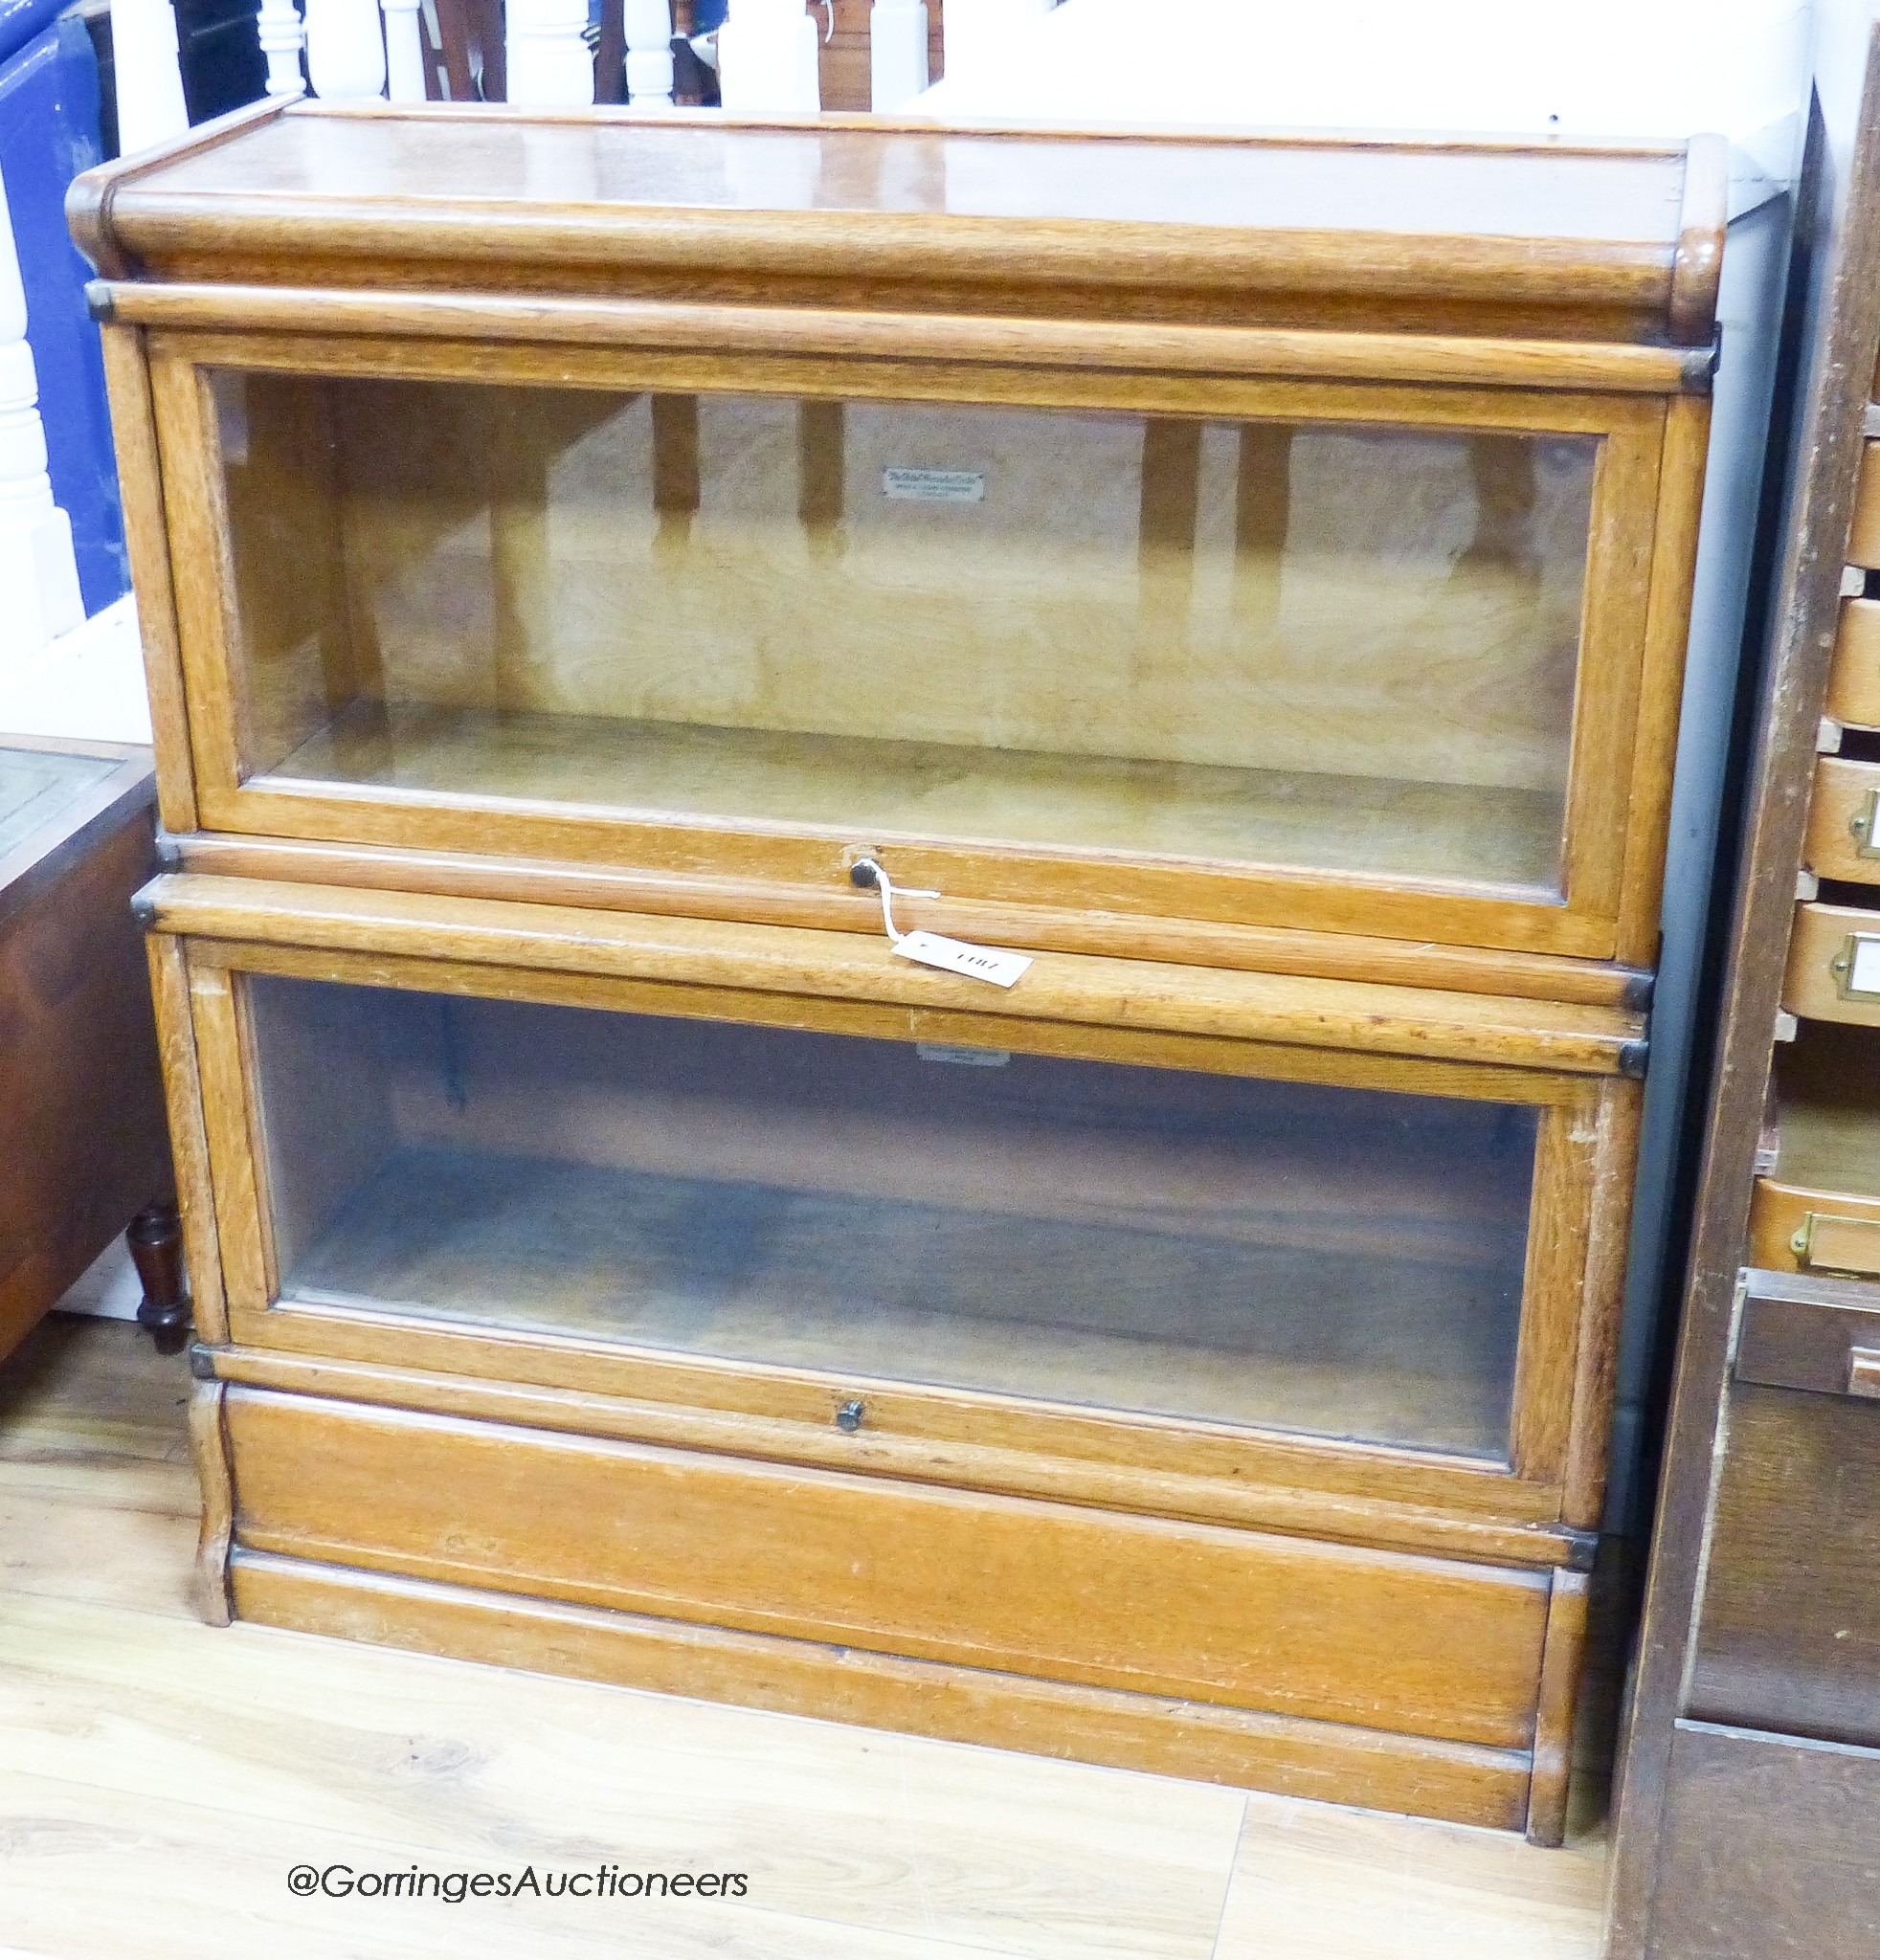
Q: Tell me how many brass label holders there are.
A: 3